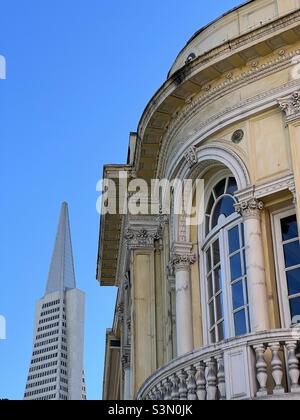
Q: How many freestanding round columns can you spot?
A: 2